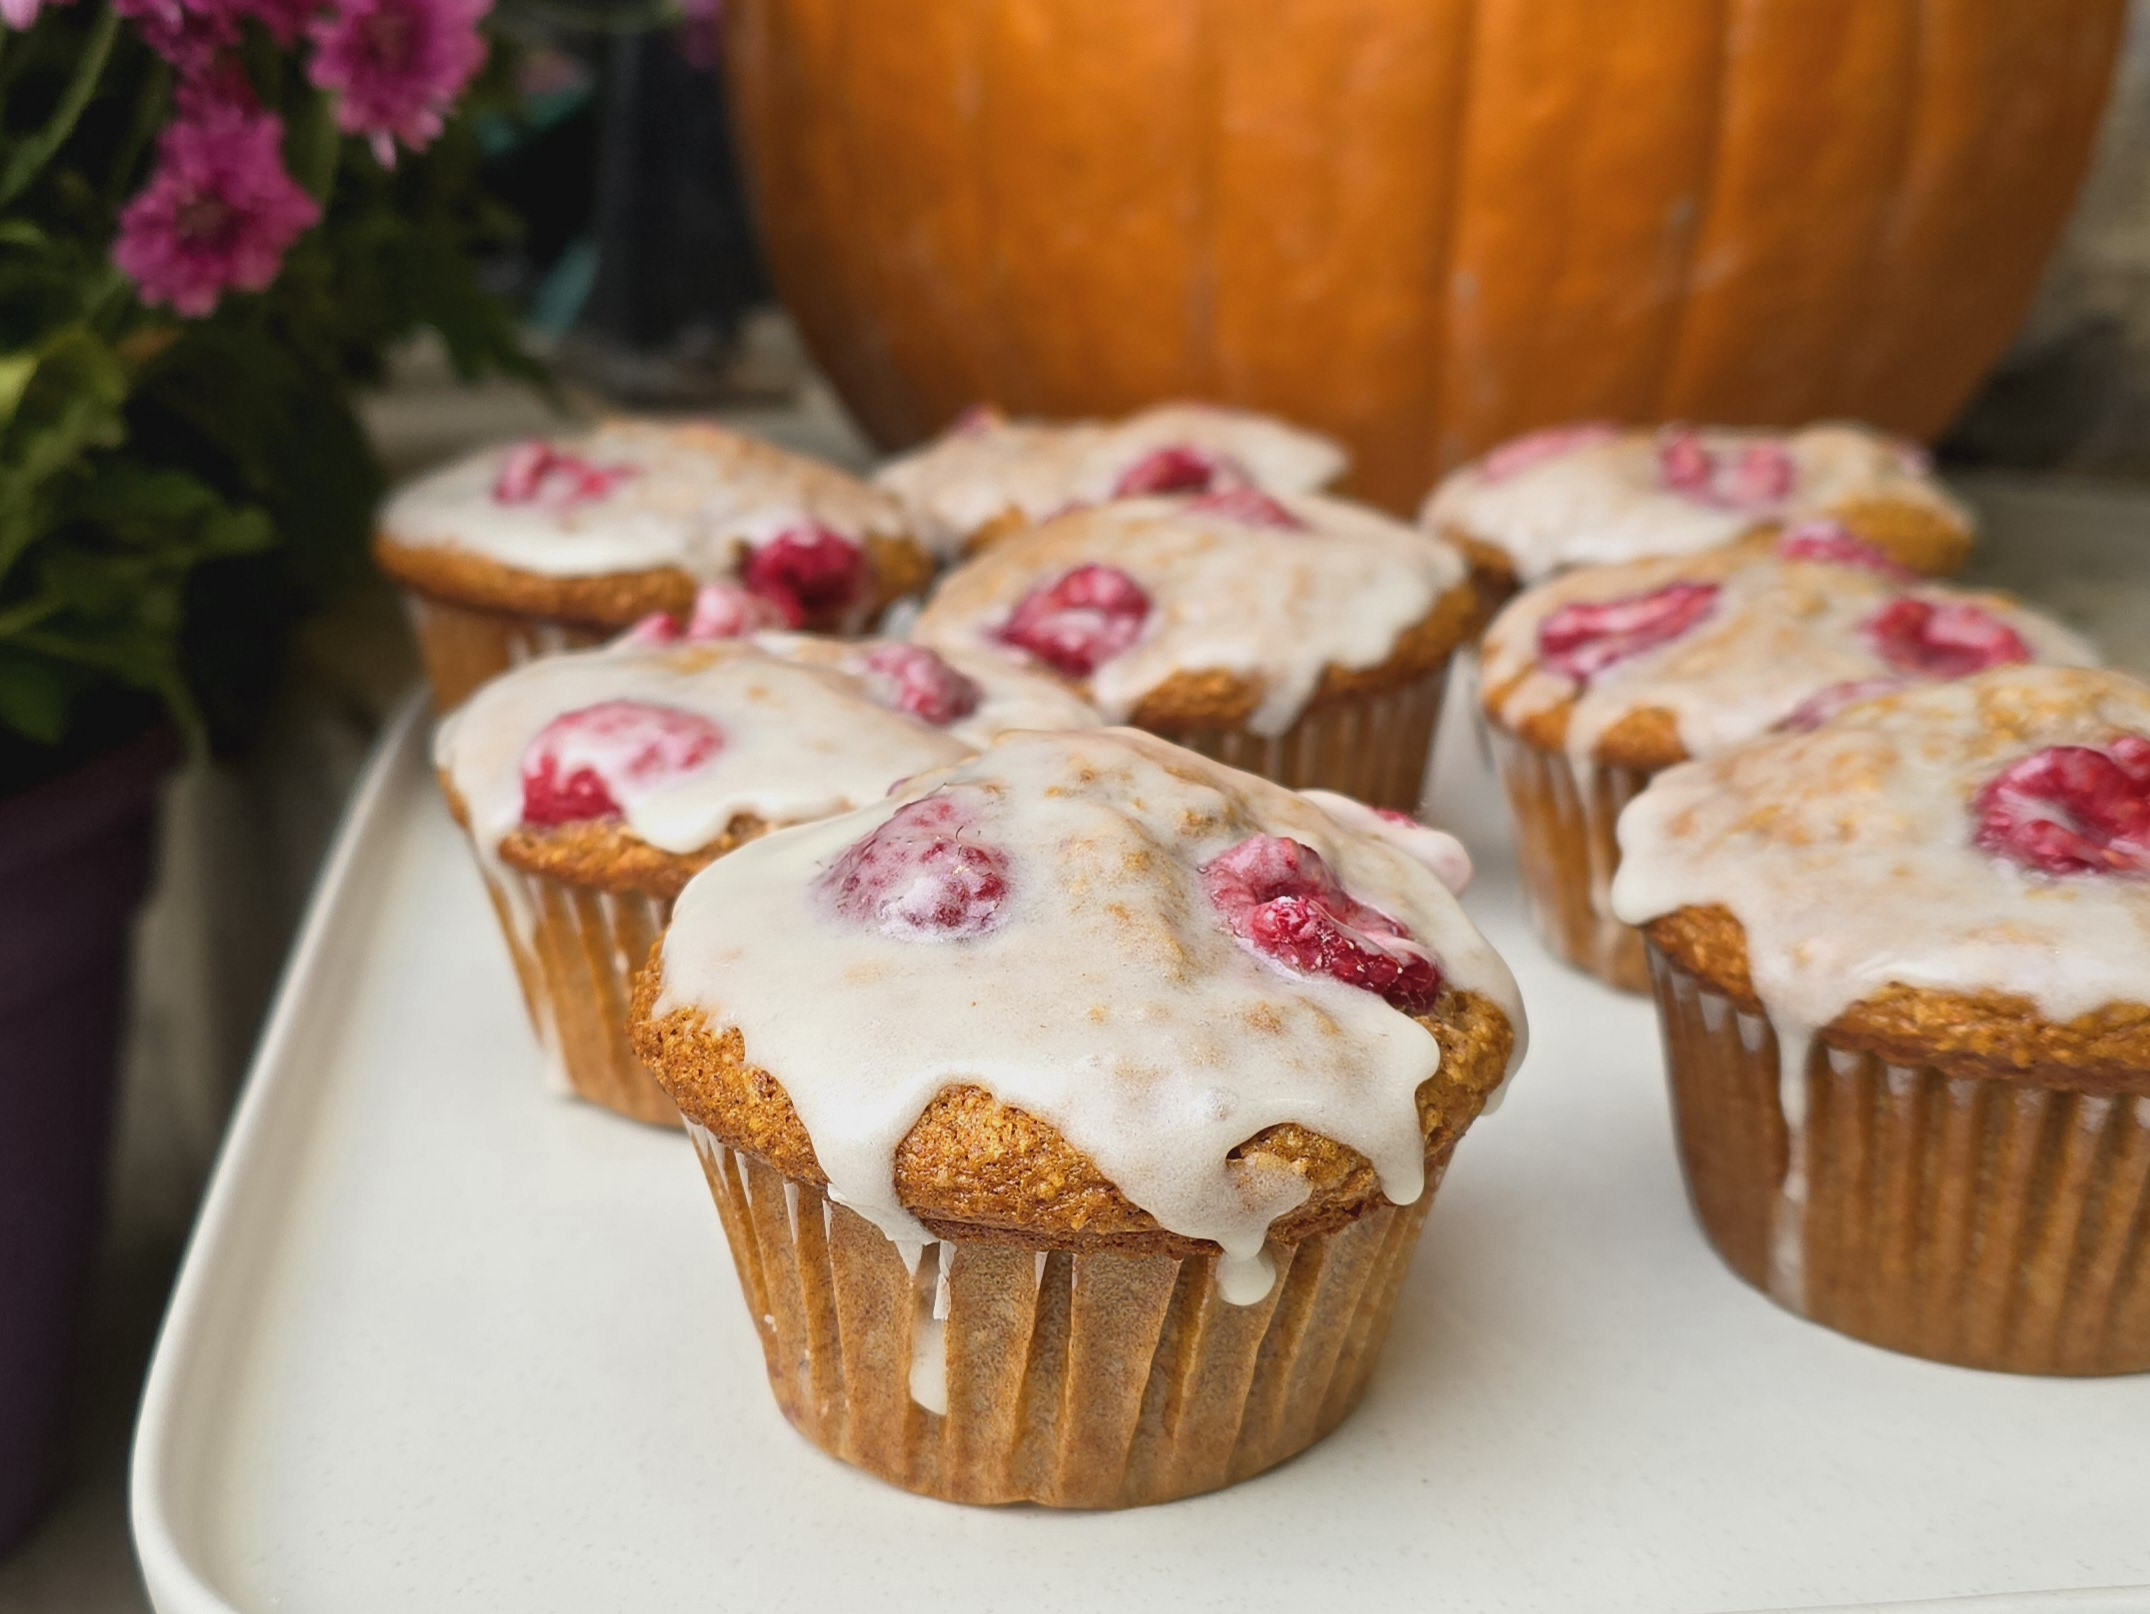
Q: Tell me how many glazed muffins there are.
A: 8